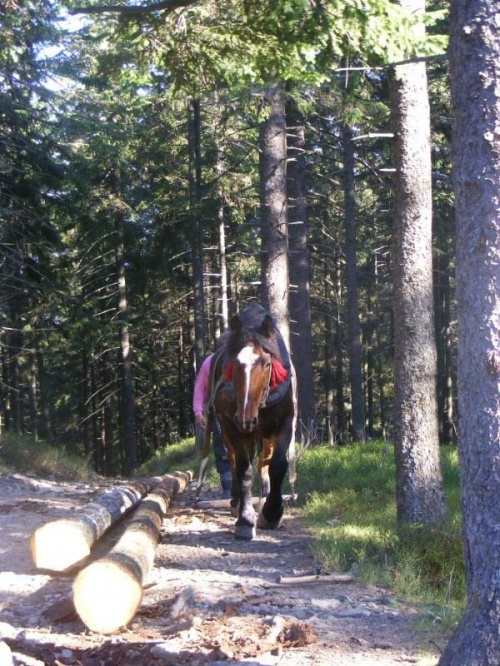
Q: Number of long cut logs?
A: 2